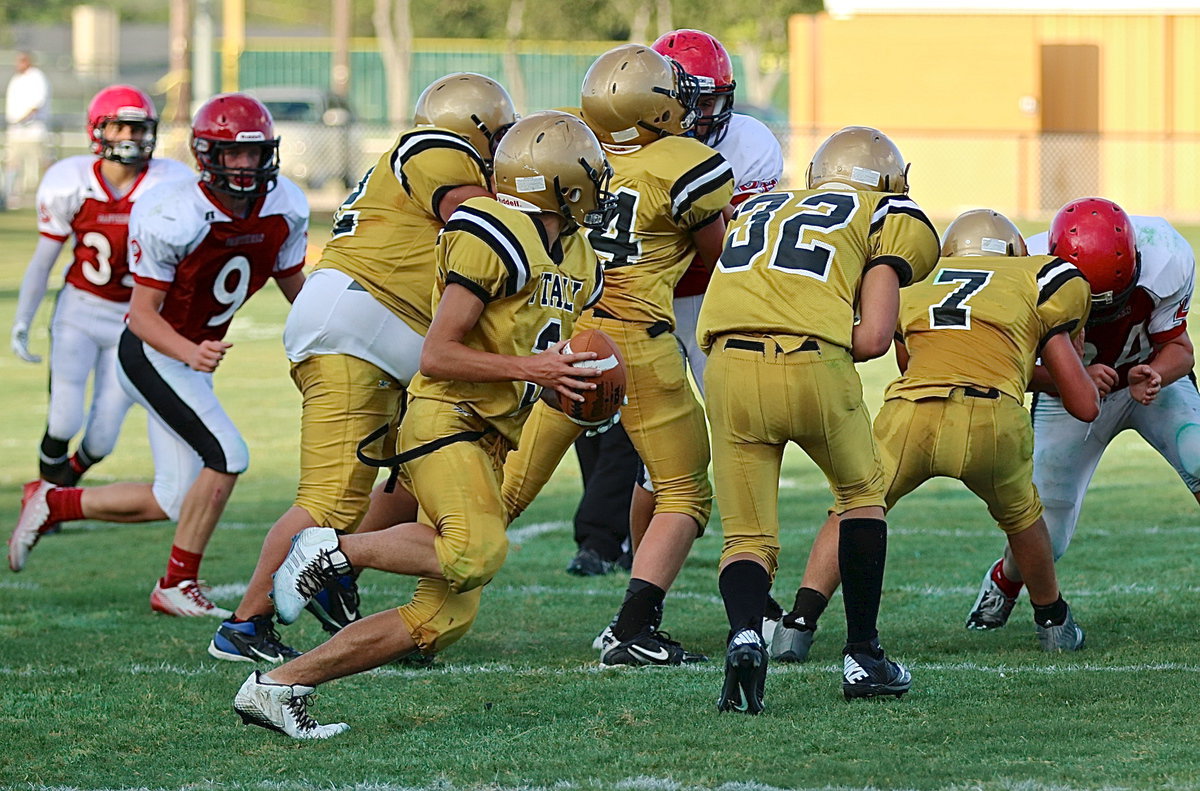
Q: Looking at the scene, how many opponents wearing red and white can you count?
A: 4